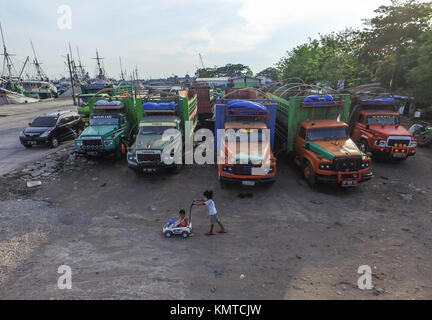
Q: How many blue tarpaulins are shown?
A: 5